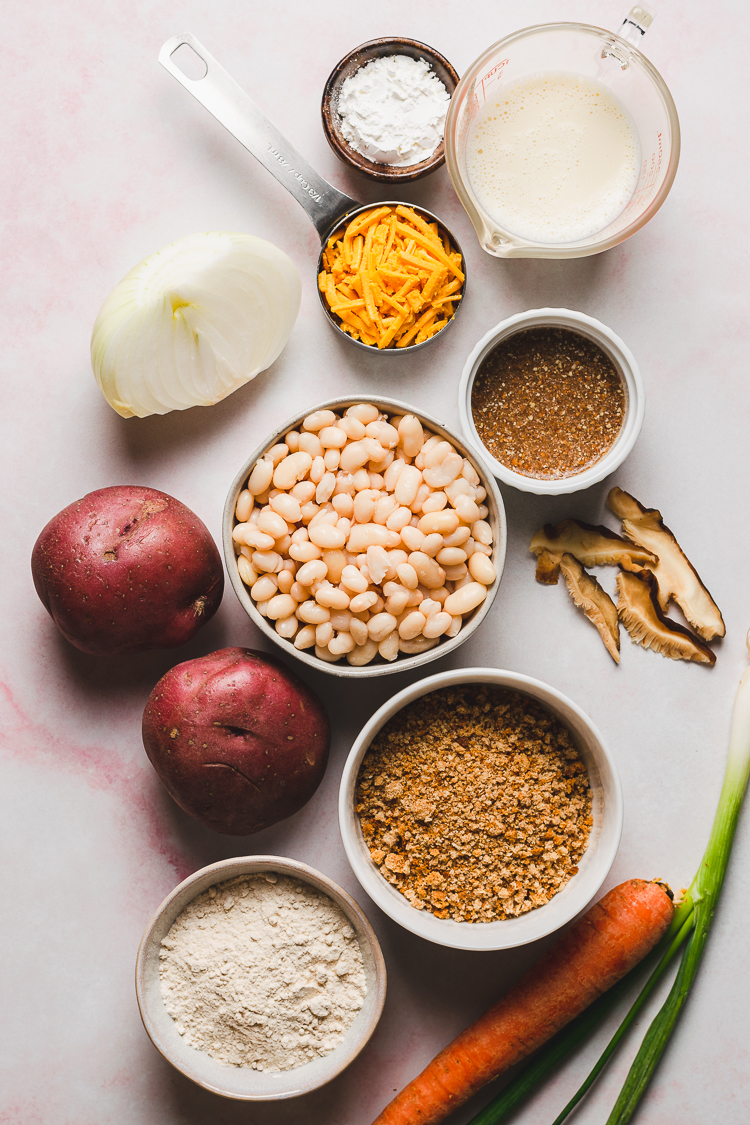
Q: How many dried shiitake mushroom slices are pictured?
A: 4